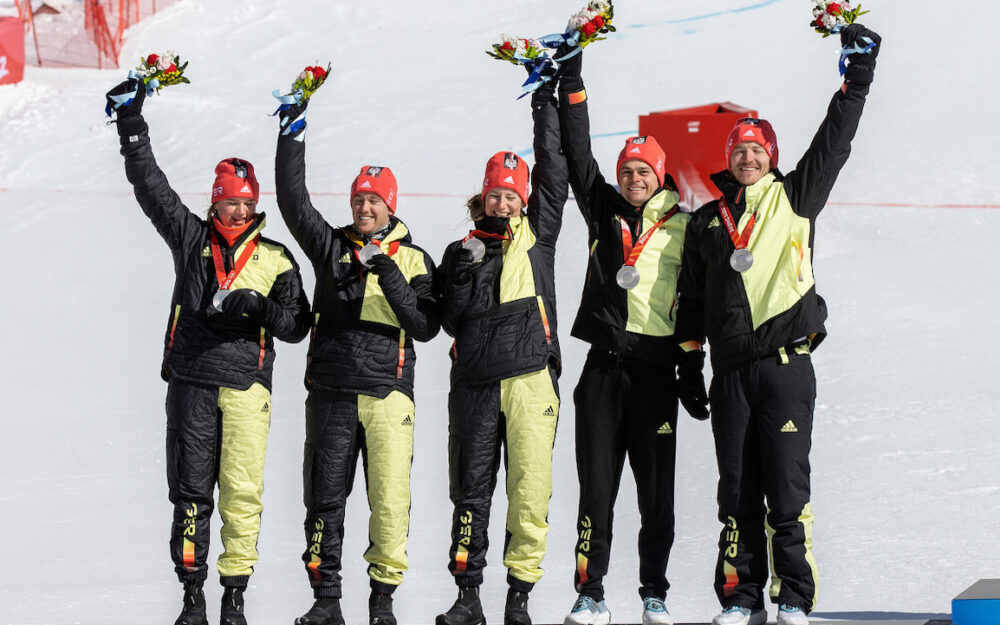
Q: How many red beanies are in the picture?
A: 5